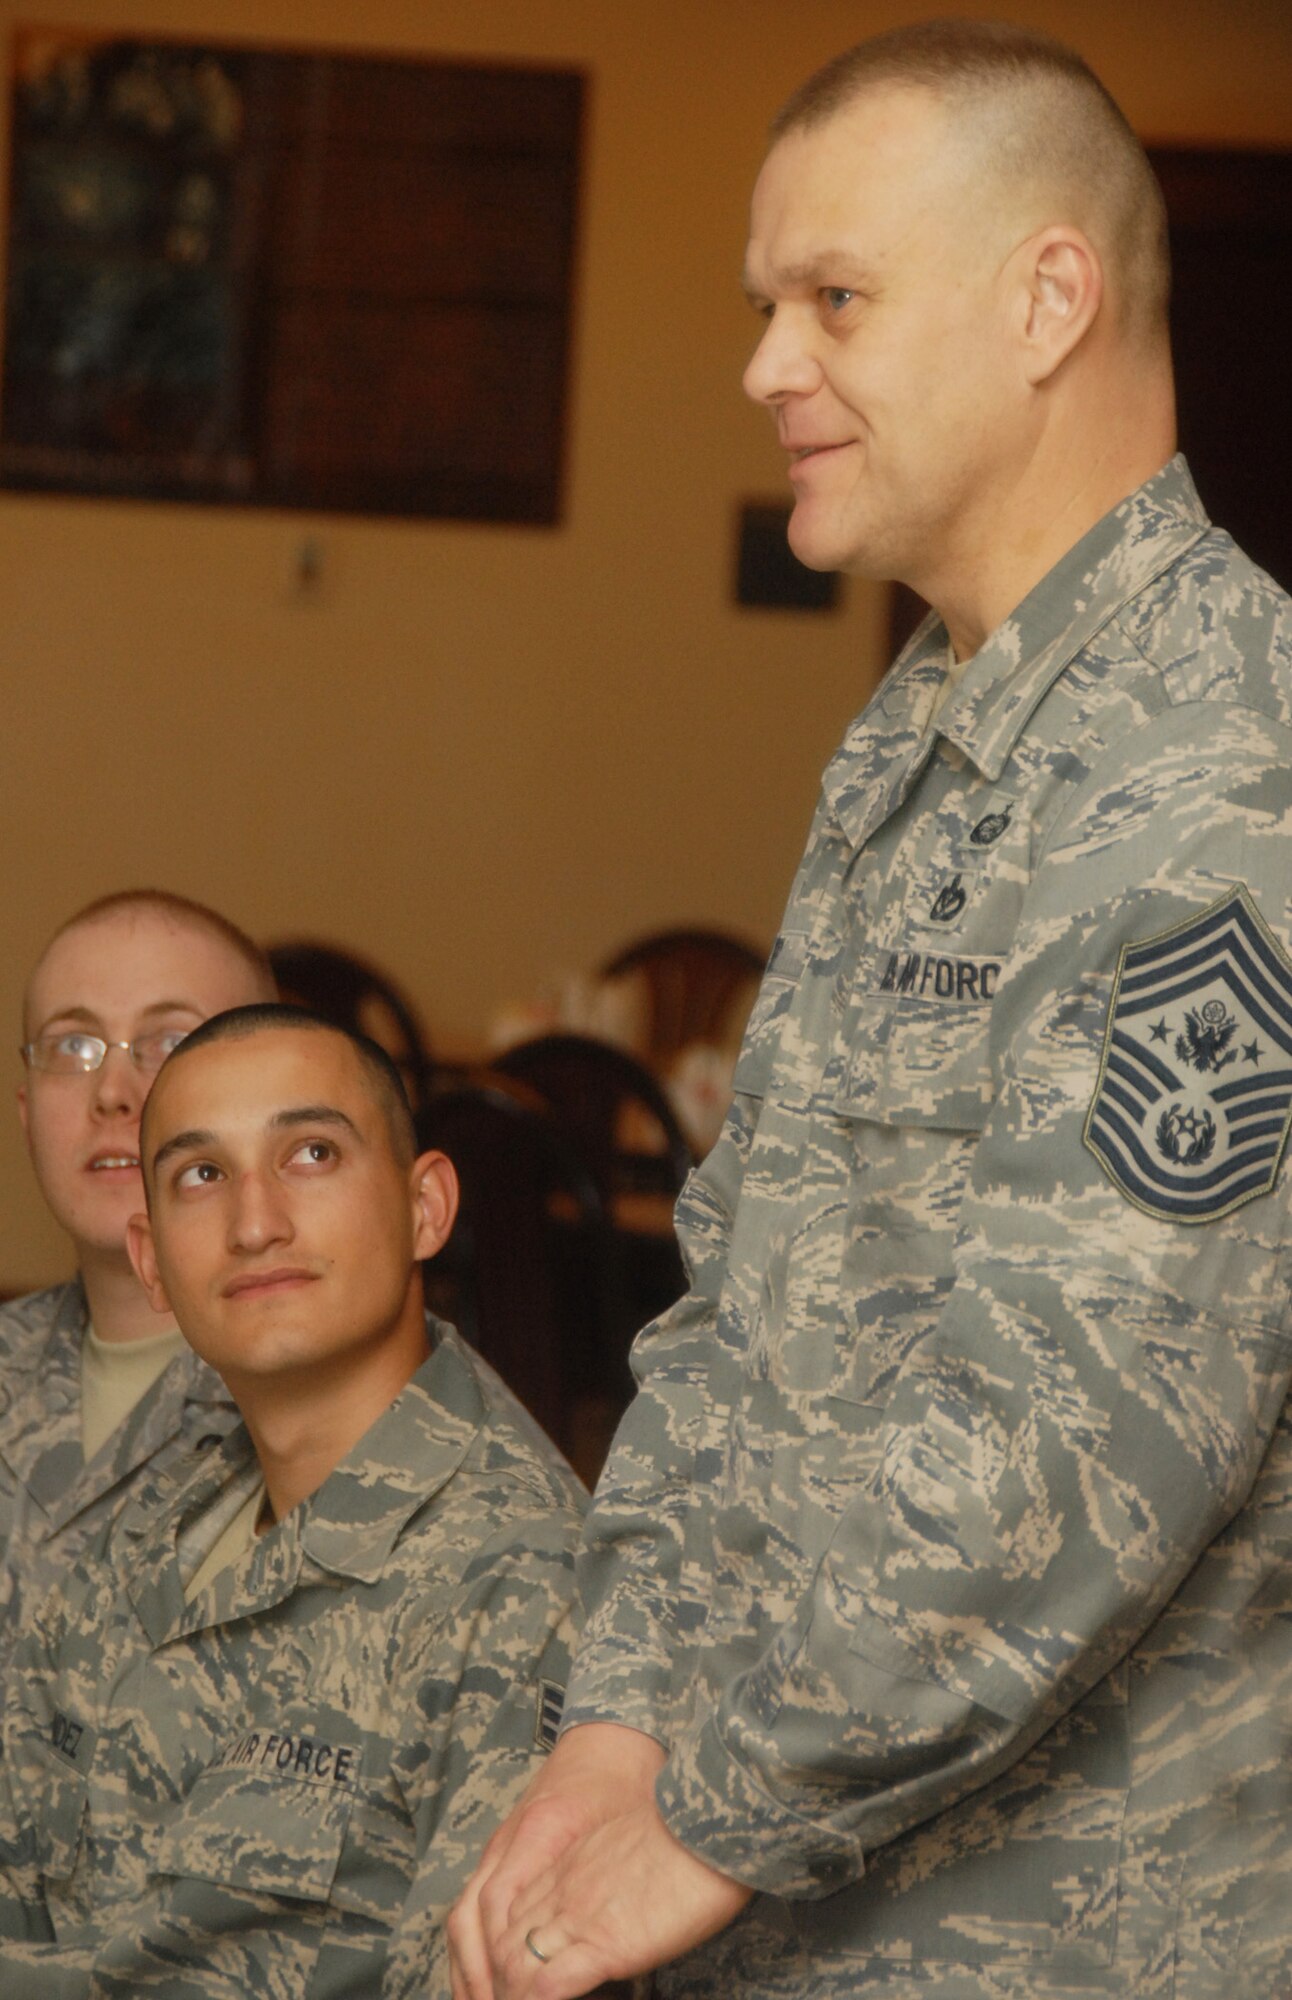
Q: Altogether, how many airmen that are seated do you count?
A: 2